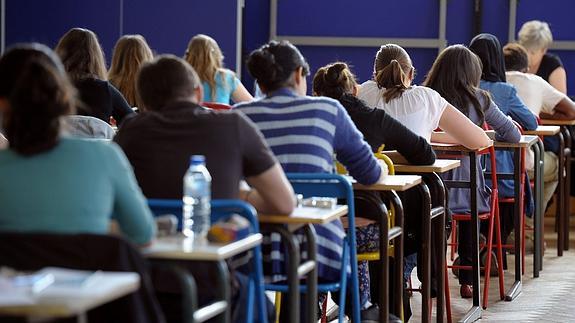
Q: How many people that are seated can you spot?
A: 11